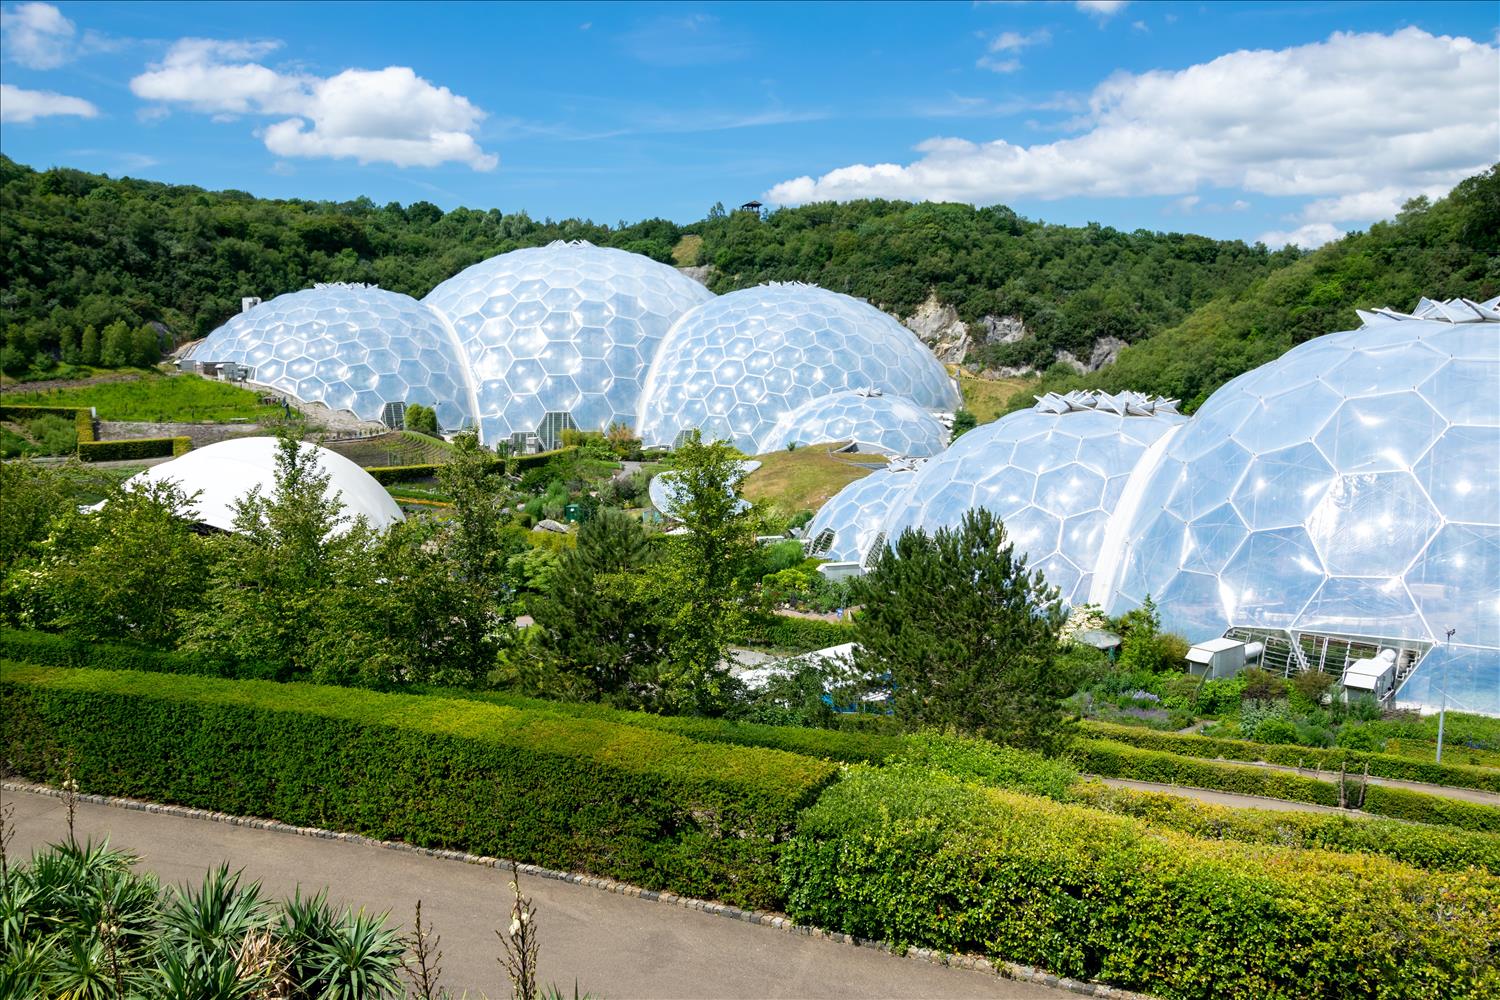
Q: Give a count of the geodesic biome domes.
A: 7